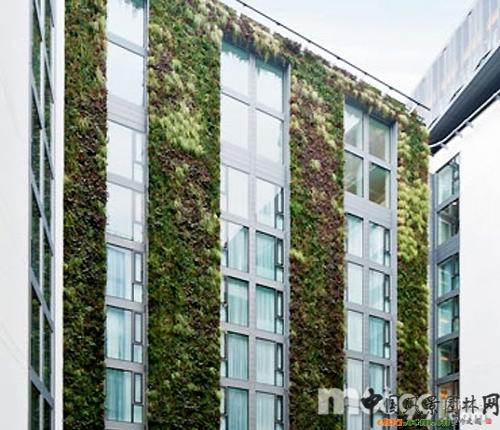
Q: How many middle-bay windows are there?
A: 14